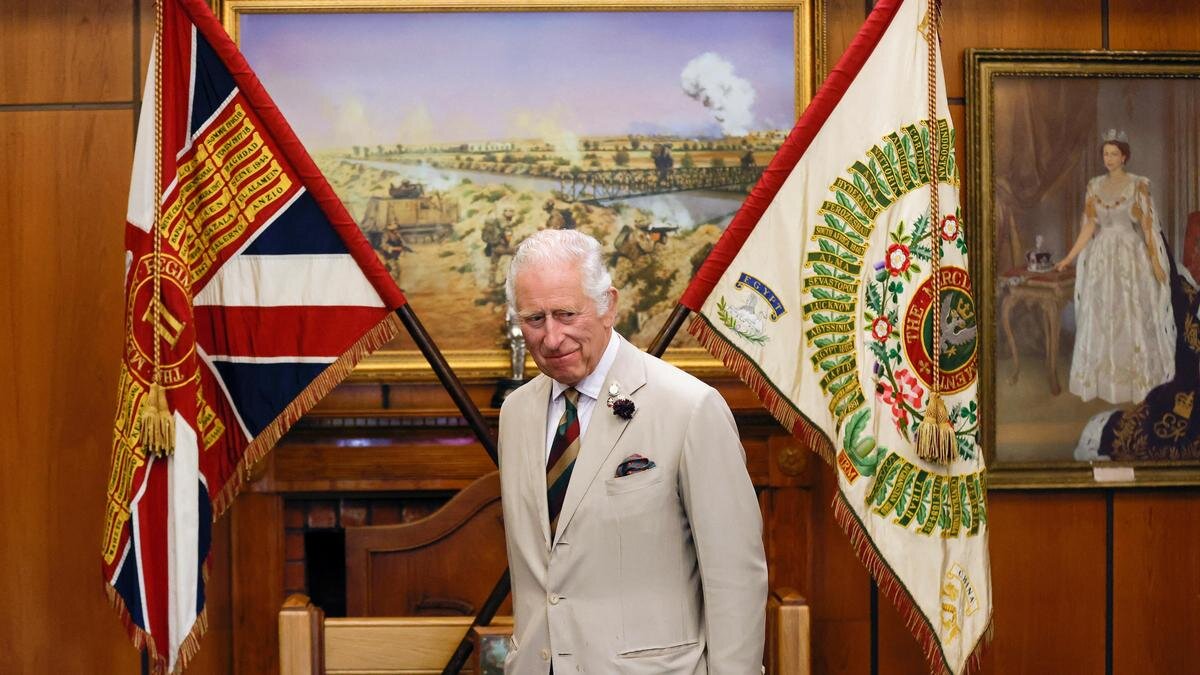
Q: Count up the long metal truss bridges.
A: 1